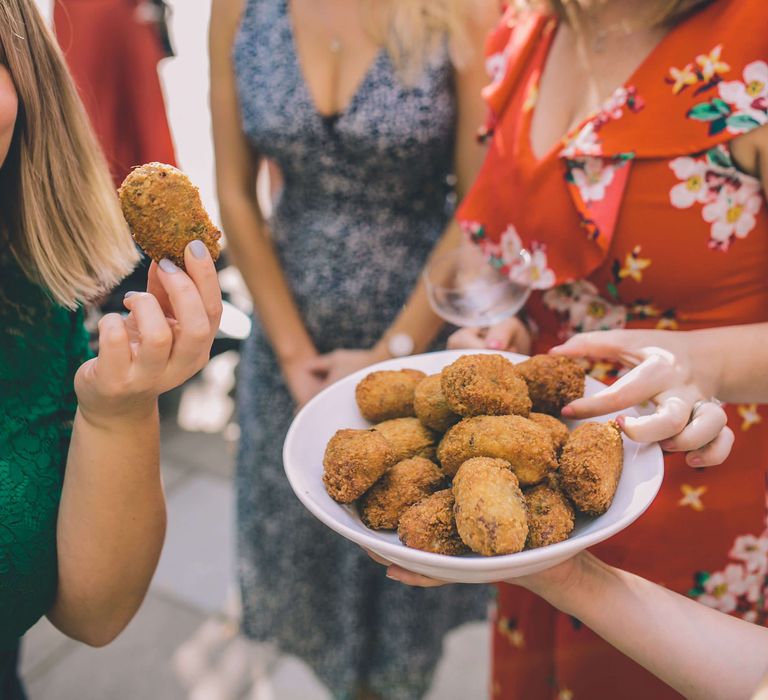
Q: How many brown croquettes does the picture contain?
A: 14